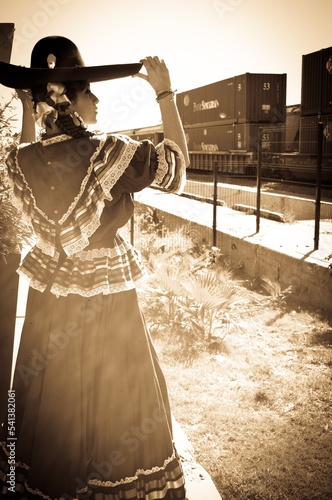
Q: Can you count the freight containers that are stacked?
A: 4